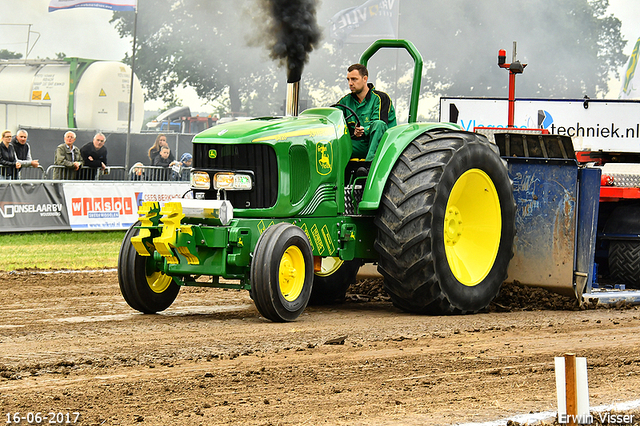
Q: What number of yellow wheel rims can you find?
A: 4